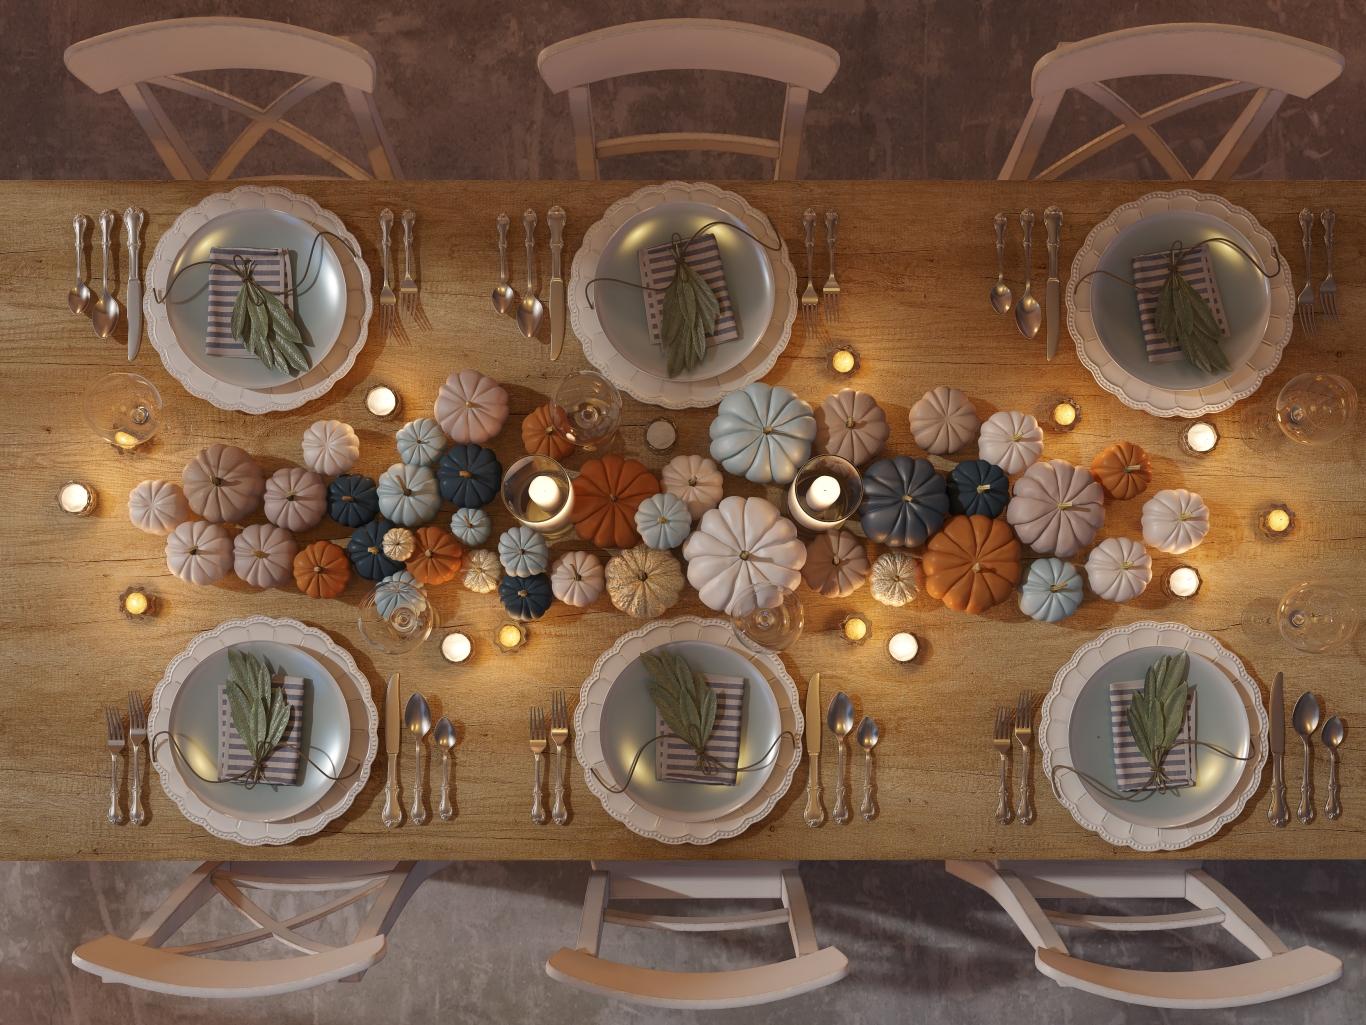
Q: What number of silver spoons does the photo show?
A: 12